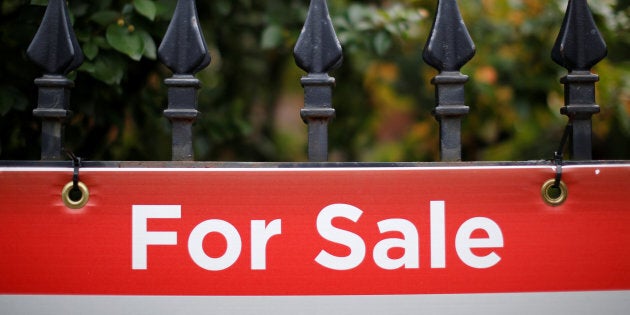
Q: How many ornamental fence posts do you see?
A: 5